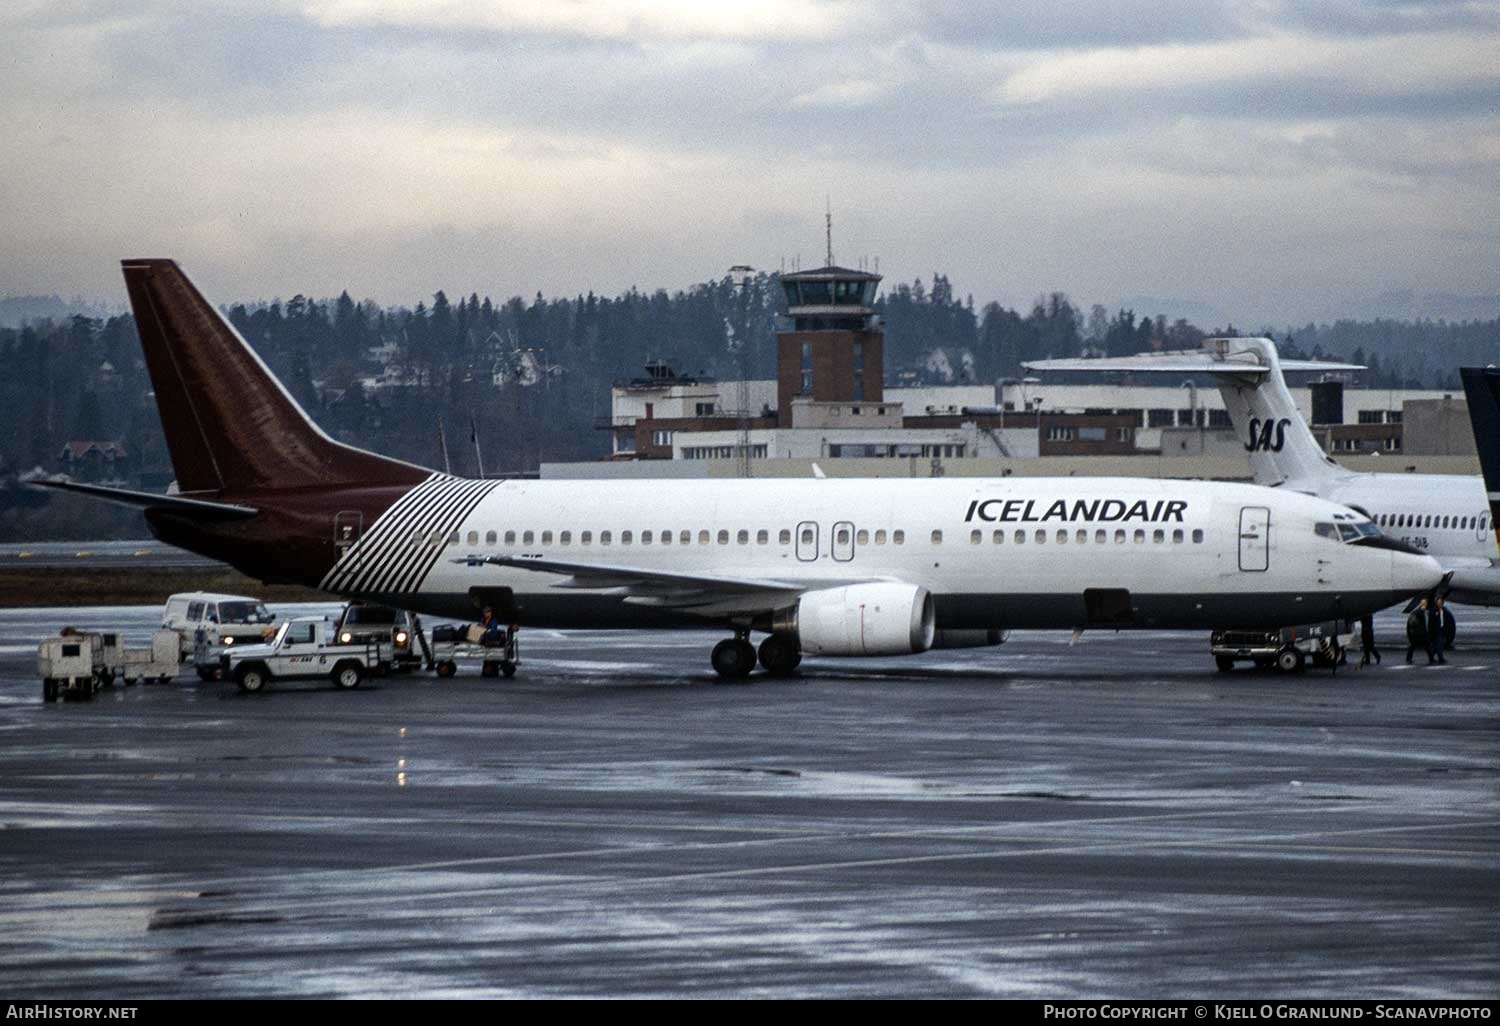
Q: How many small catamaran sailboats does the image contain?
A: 0